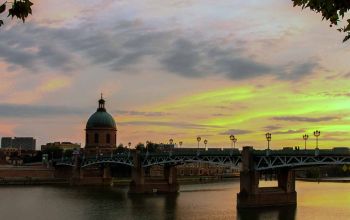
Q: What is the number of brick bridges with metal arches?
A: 1